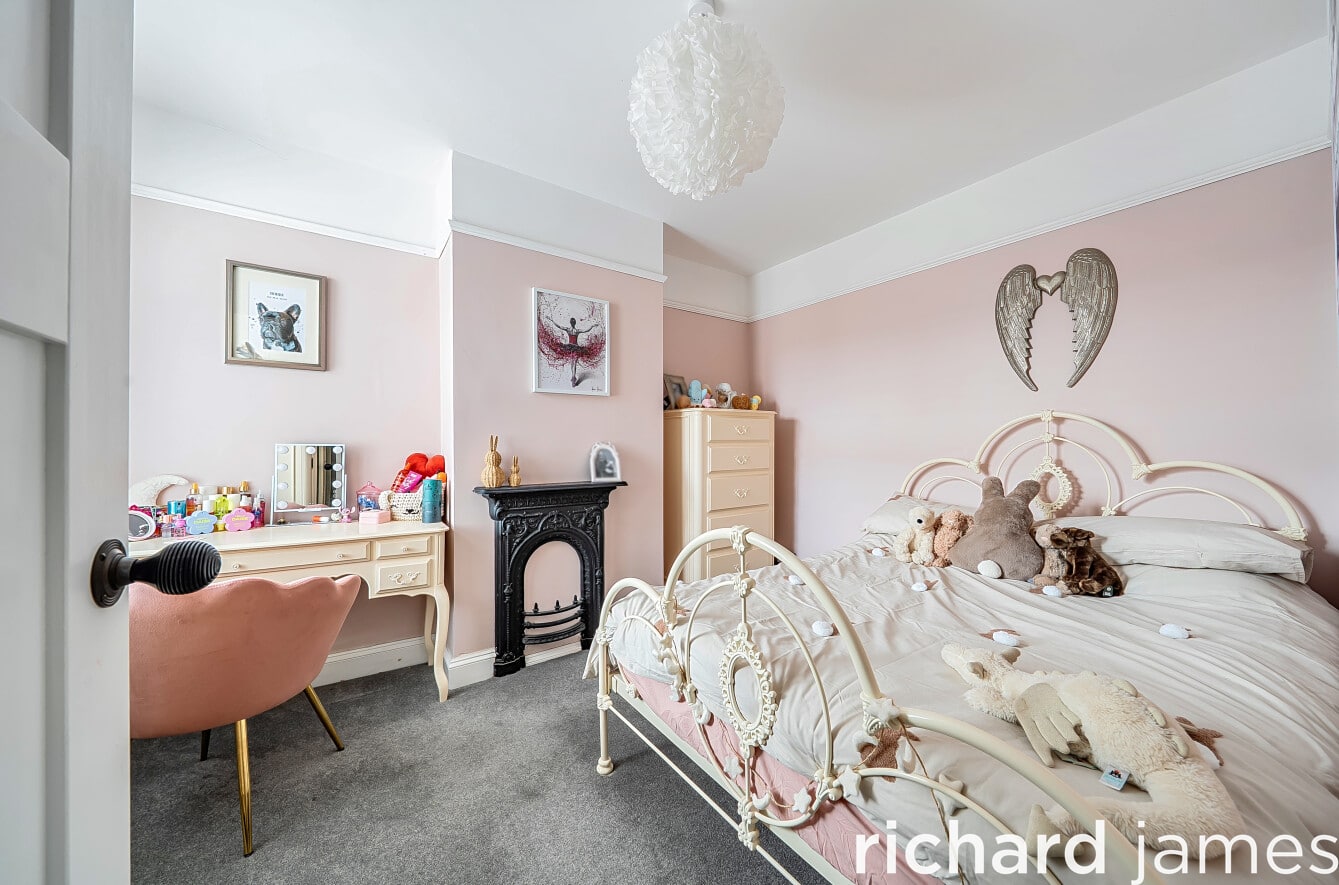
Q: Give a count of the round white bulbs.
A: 9